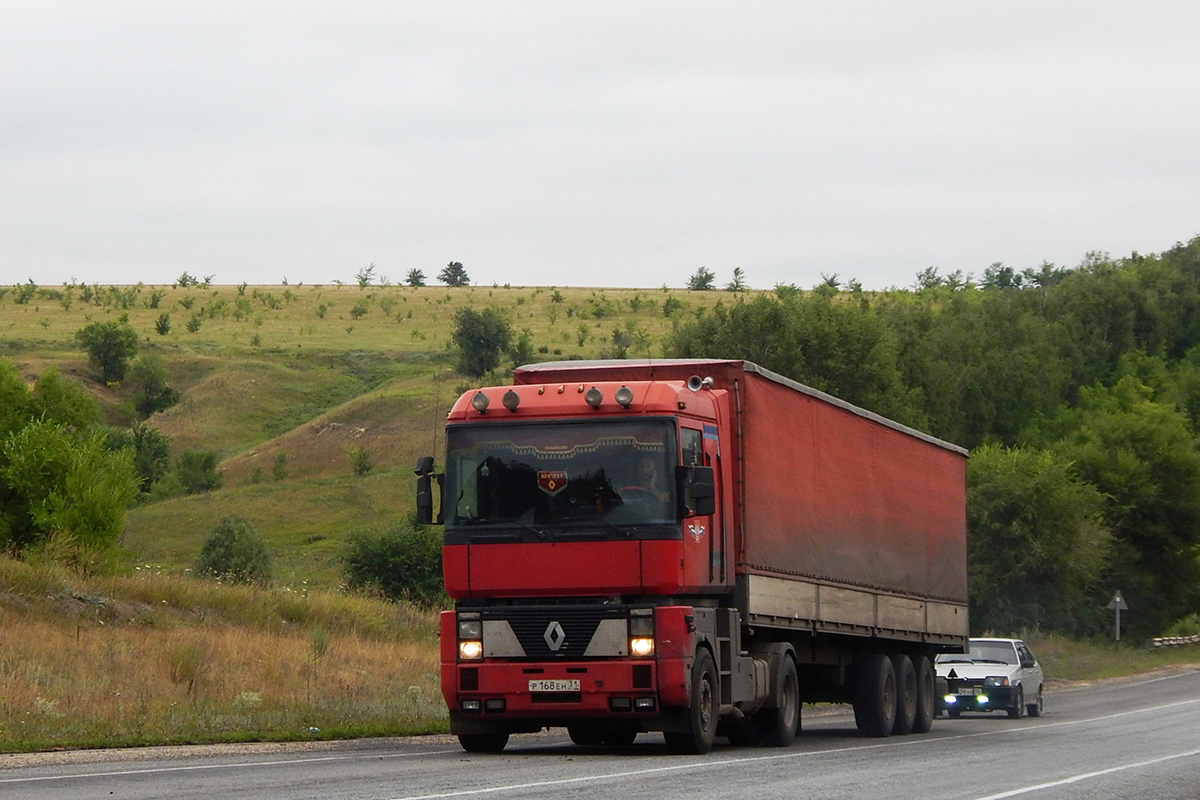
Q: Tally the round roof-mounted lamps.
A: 4